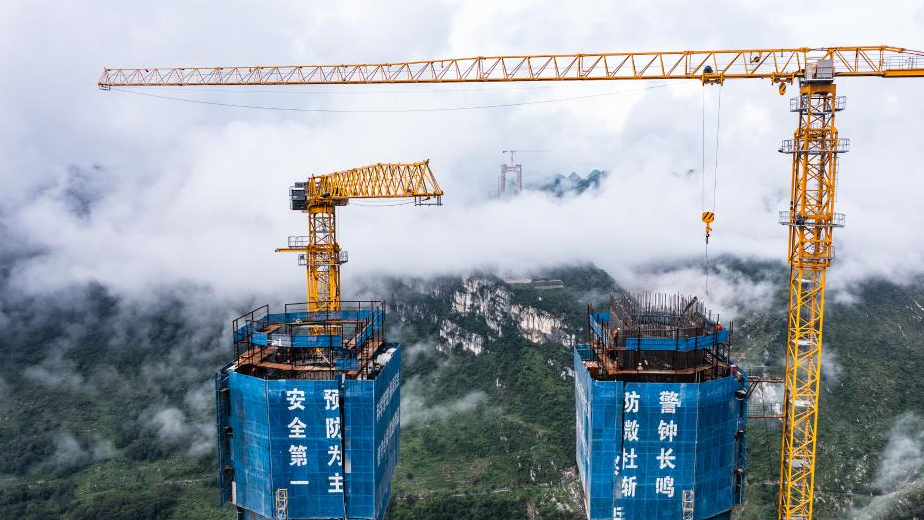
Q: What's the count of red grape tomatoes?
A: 0